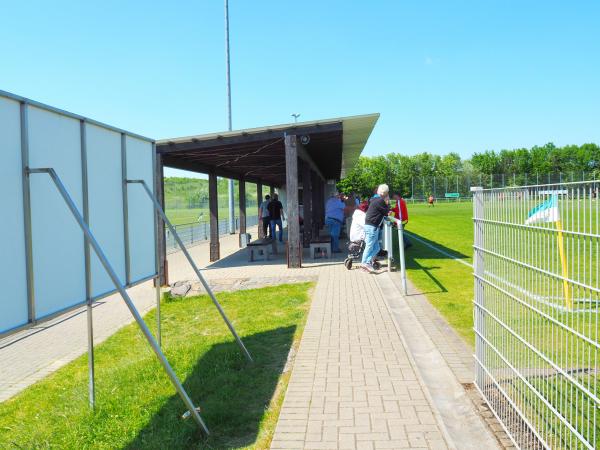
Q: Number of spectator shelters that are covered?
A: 1